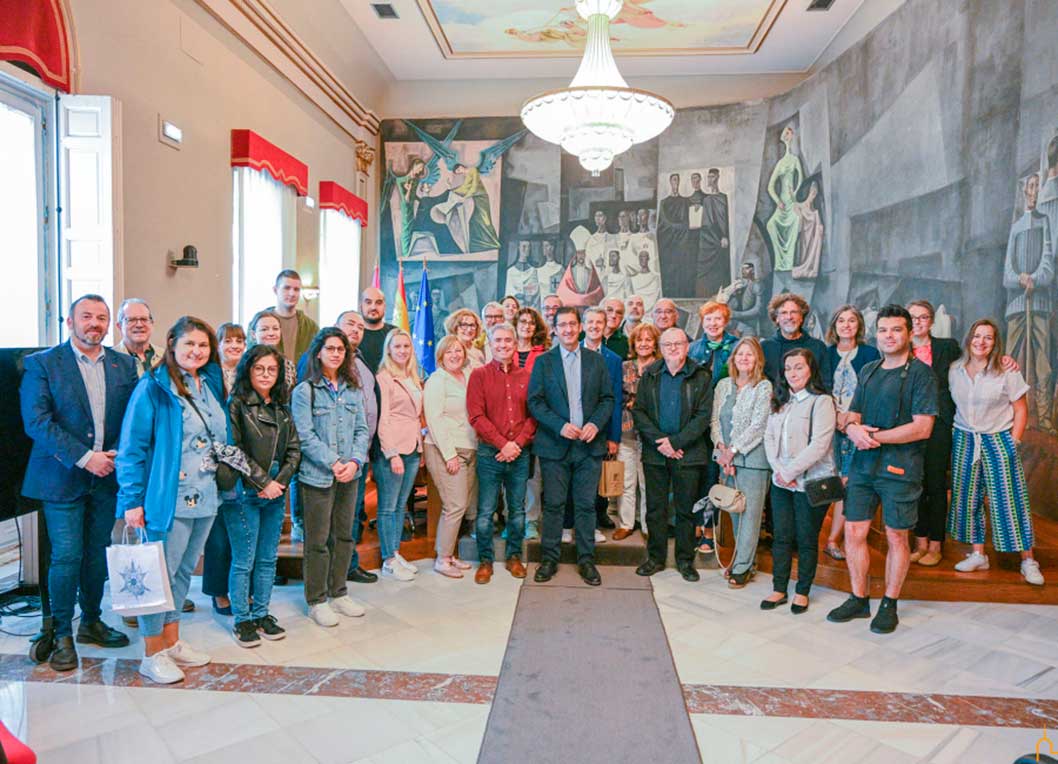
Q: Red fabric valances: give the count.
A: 3